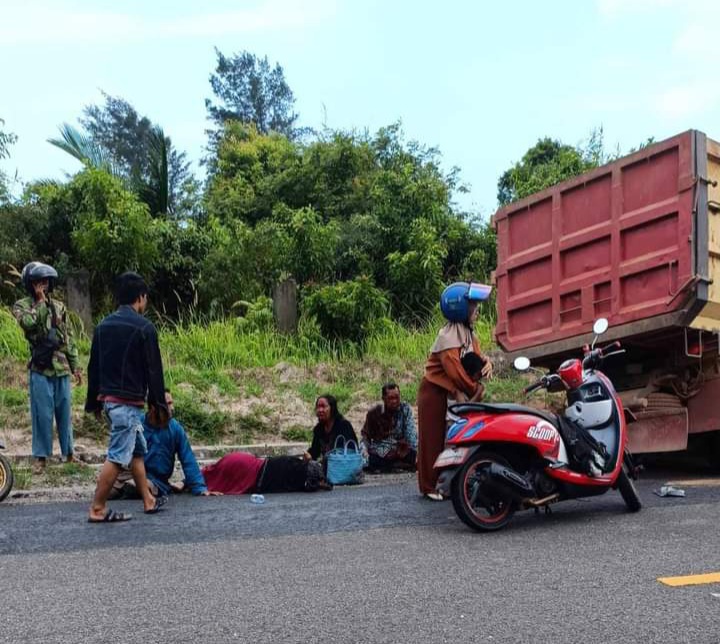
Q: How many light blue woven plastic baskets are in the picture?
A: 1